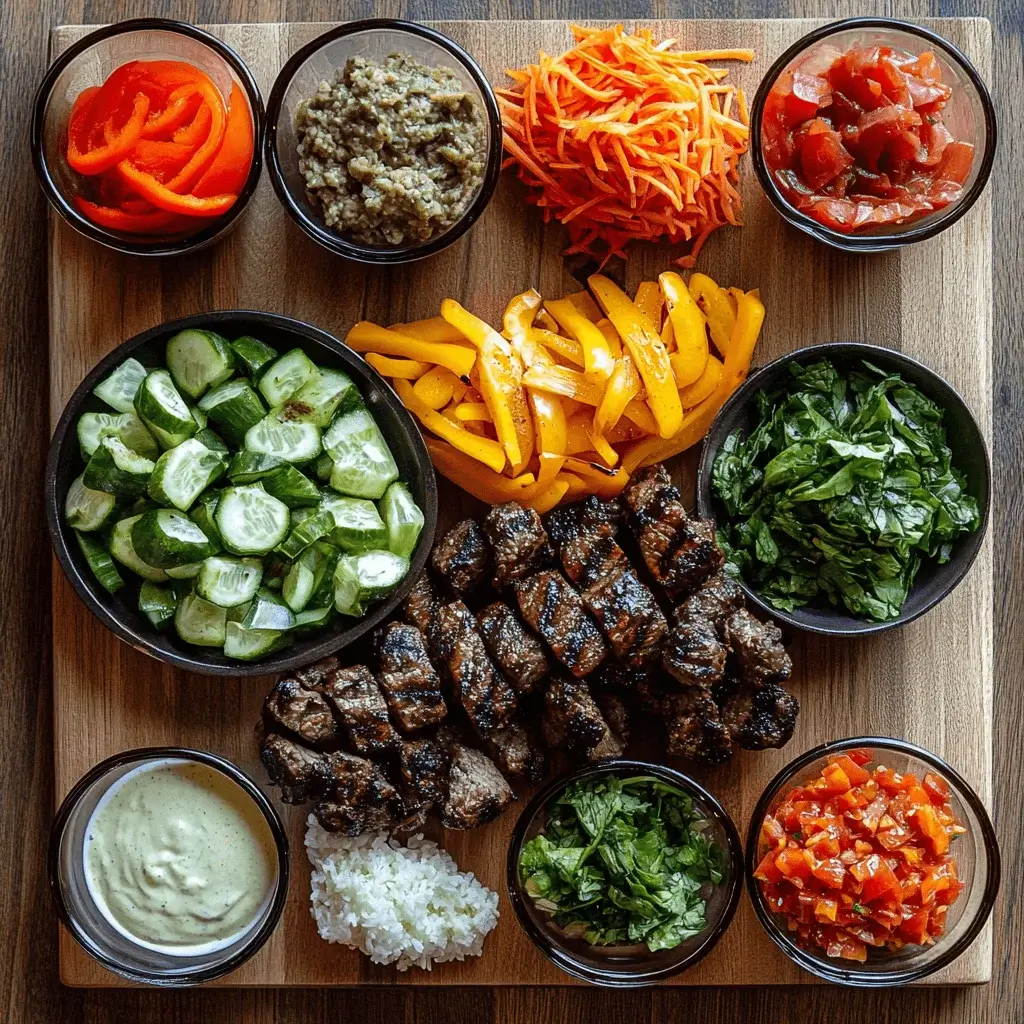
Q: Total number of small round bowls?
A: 6